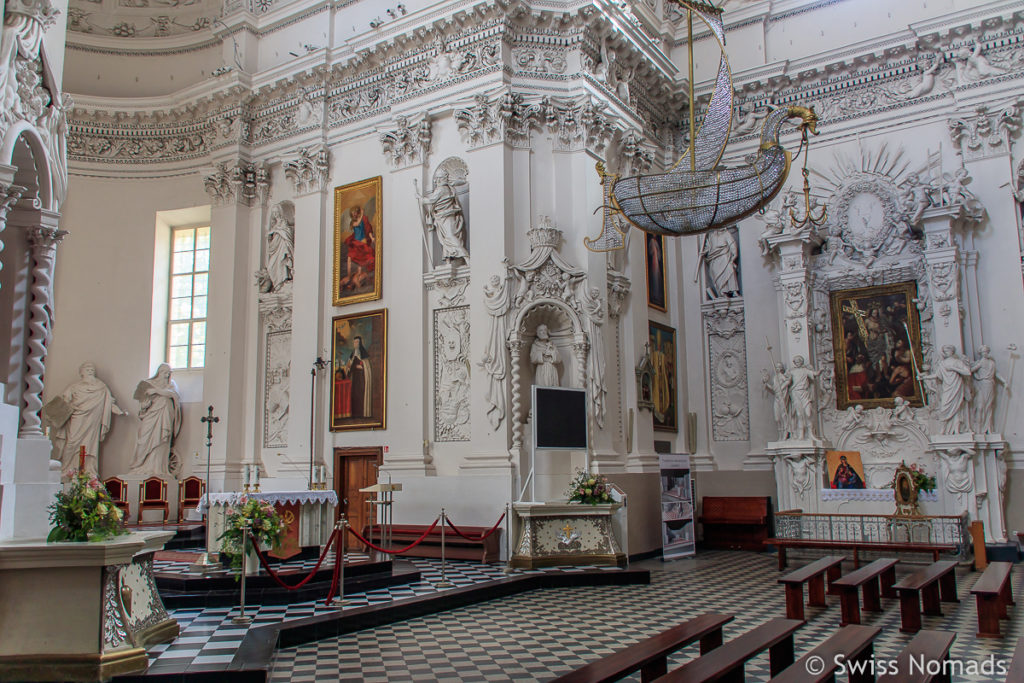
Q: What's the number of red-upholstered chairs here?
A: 3